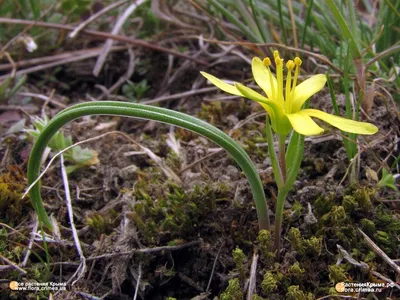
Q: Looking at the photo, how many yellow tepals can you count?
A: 6